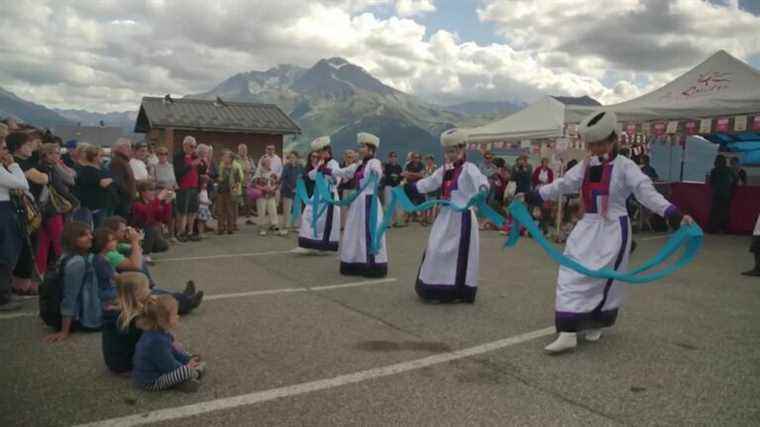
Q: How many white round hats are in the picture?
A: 4